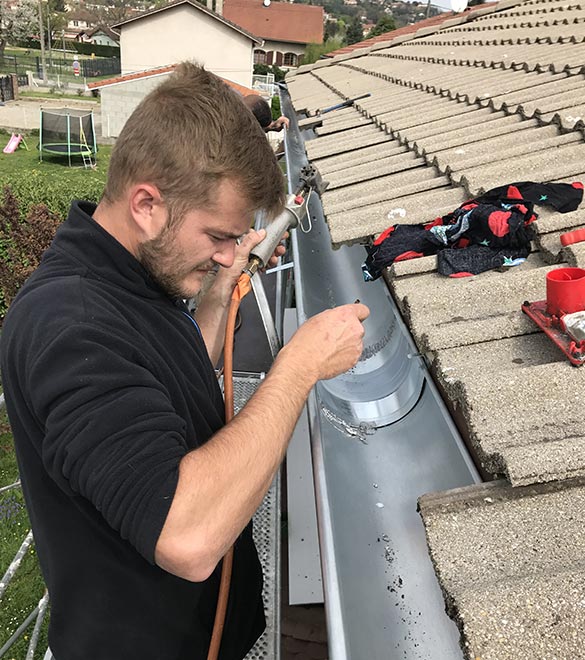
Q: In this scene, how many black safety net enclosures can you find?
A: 1